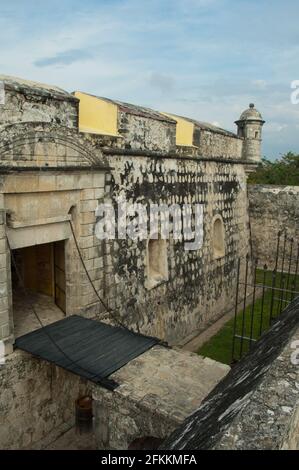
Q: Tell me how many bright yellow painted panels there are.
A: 2